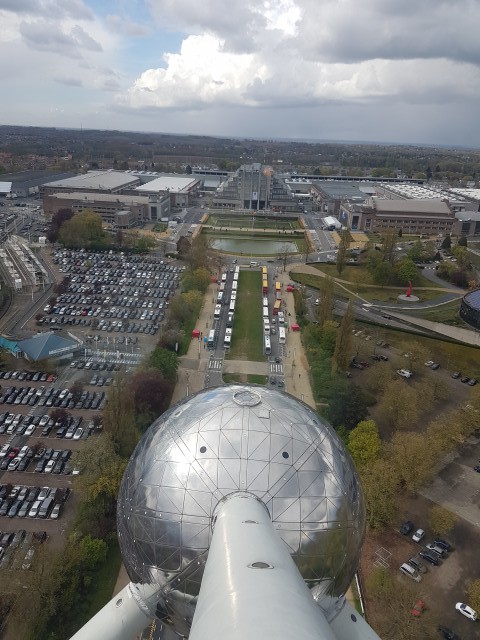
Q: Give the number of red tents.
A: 4